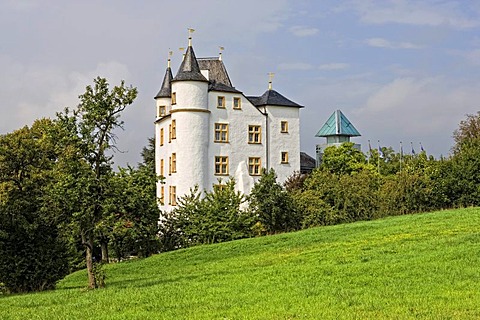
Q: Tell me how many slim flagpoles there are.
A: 5